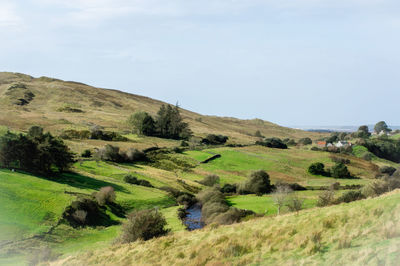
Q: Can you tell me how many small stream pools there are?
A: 1